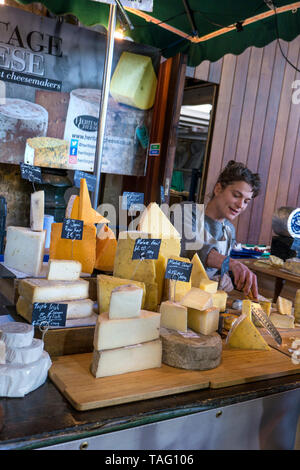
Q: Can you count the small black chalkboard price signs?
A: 7